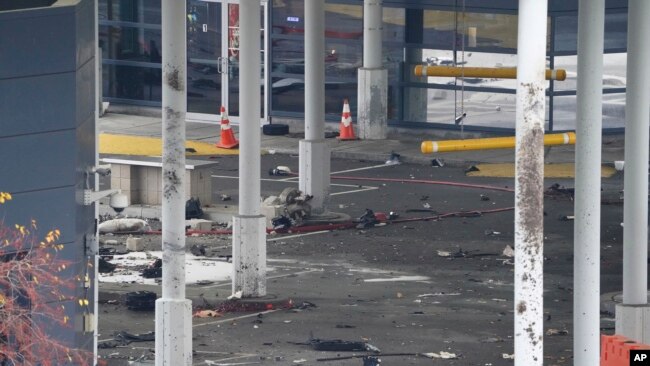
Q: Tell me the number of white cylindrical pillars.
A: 7